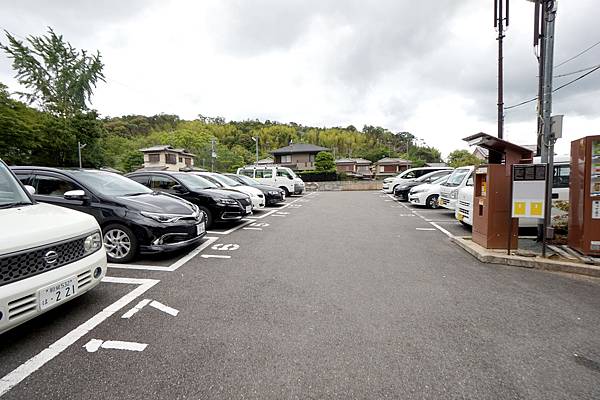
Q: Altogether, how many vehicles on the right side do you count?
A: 5